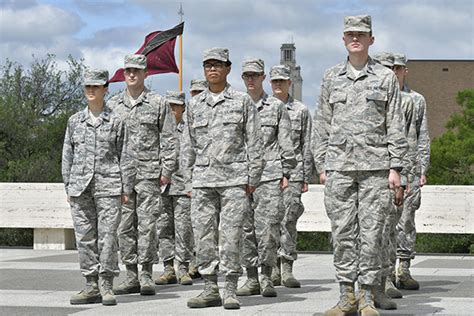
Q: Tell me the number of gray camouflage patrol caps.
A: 10